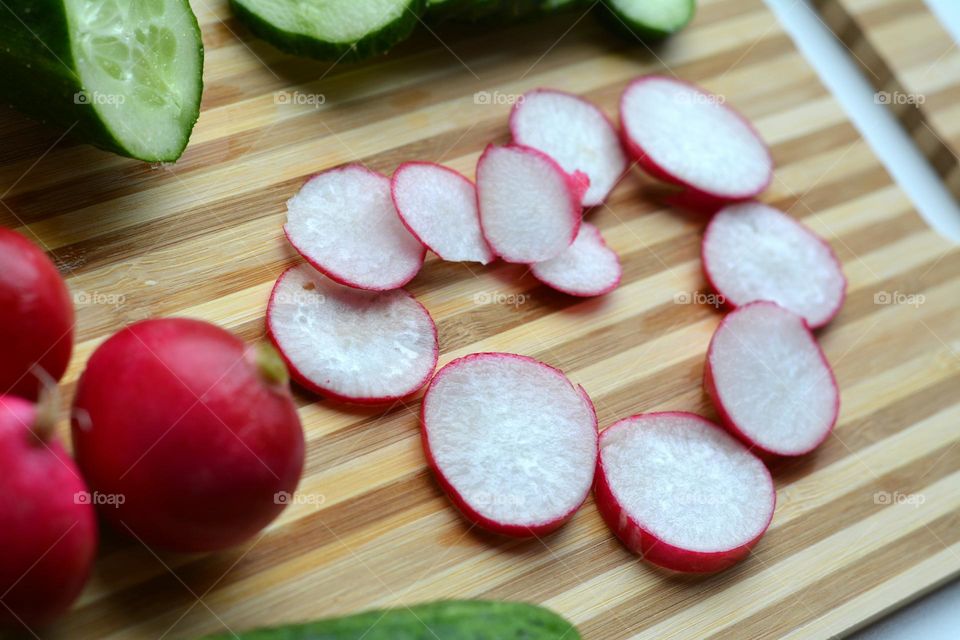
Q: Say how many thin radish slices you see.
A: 11